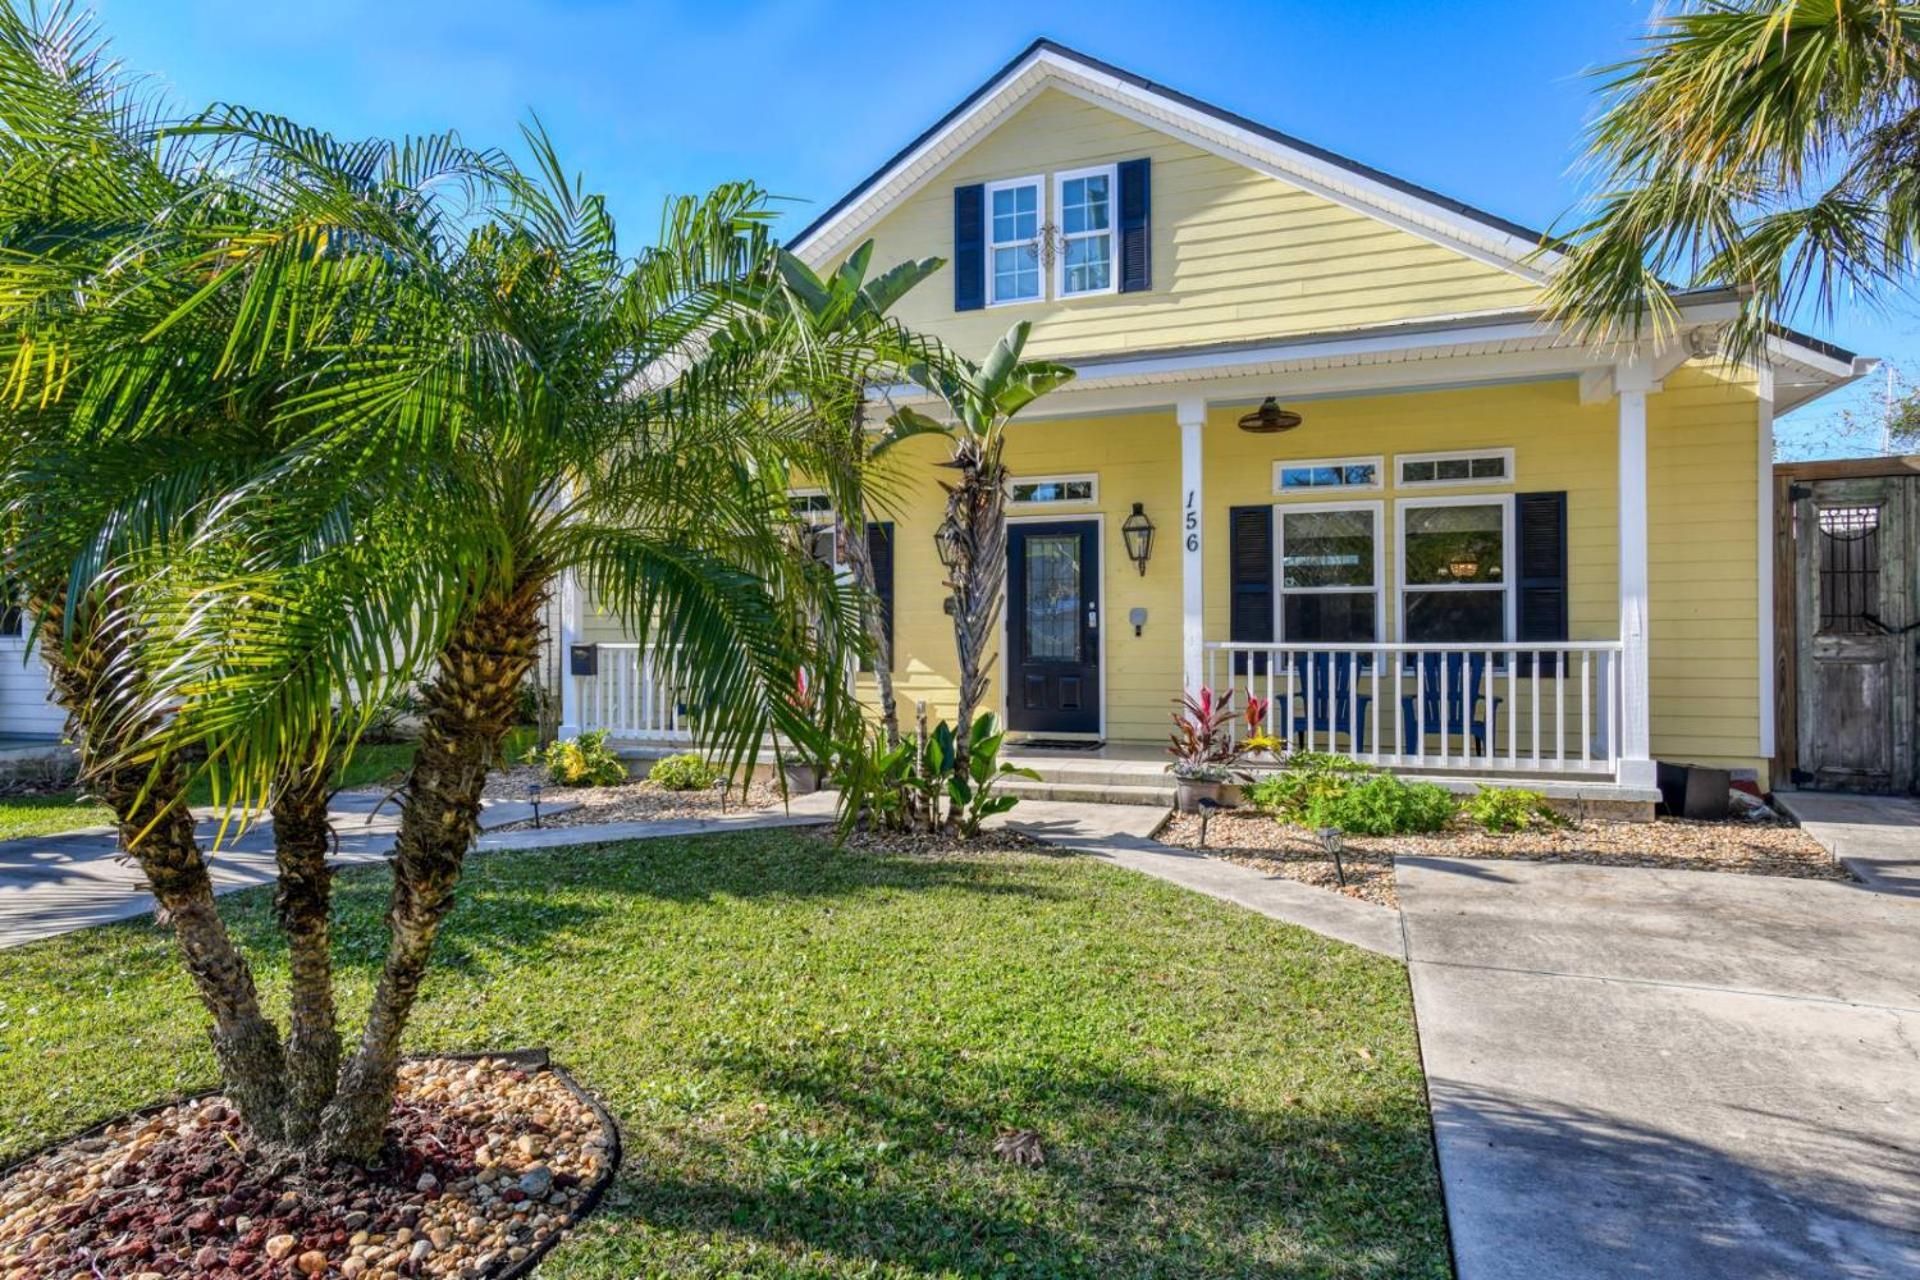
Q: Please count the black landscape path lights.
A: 4